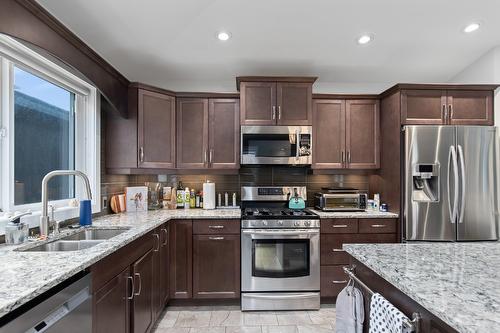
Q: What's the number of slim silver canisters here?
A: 3